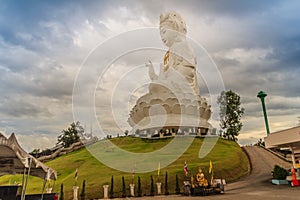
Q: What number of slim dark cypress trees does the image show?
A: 8